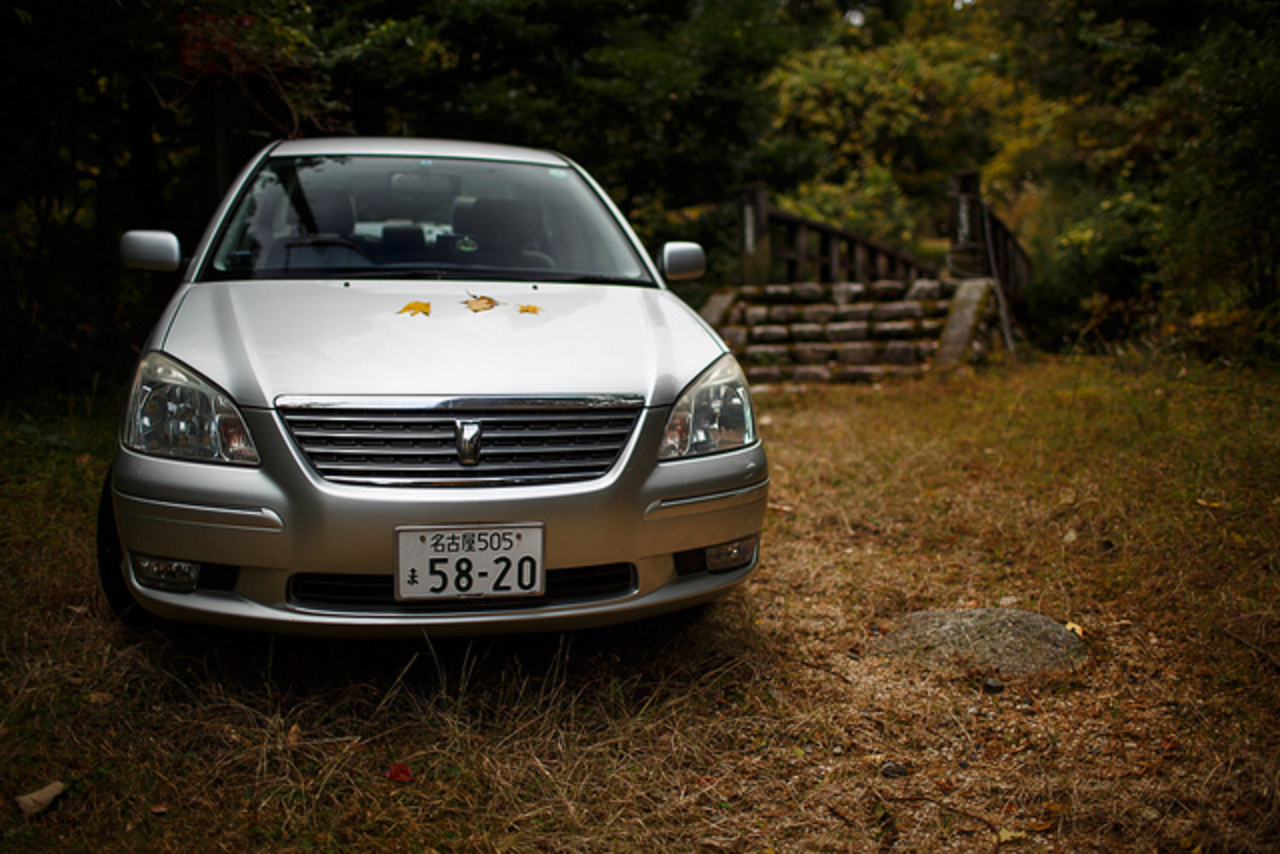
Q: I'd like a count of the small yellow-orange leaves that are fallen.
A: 3